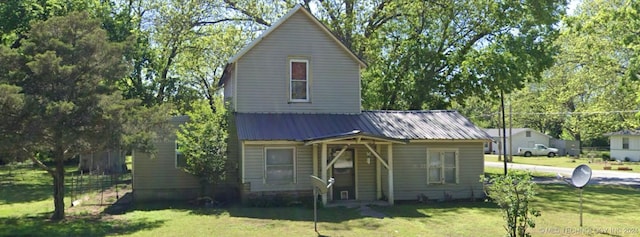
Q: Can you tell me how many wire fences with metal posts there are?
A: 1